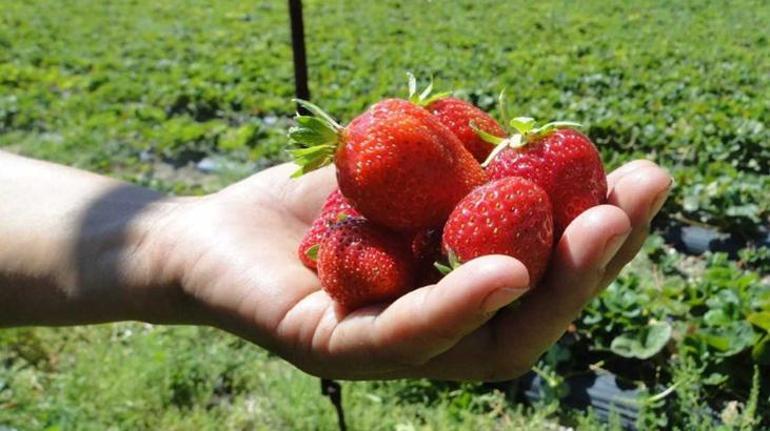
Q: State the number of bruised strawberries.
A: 1